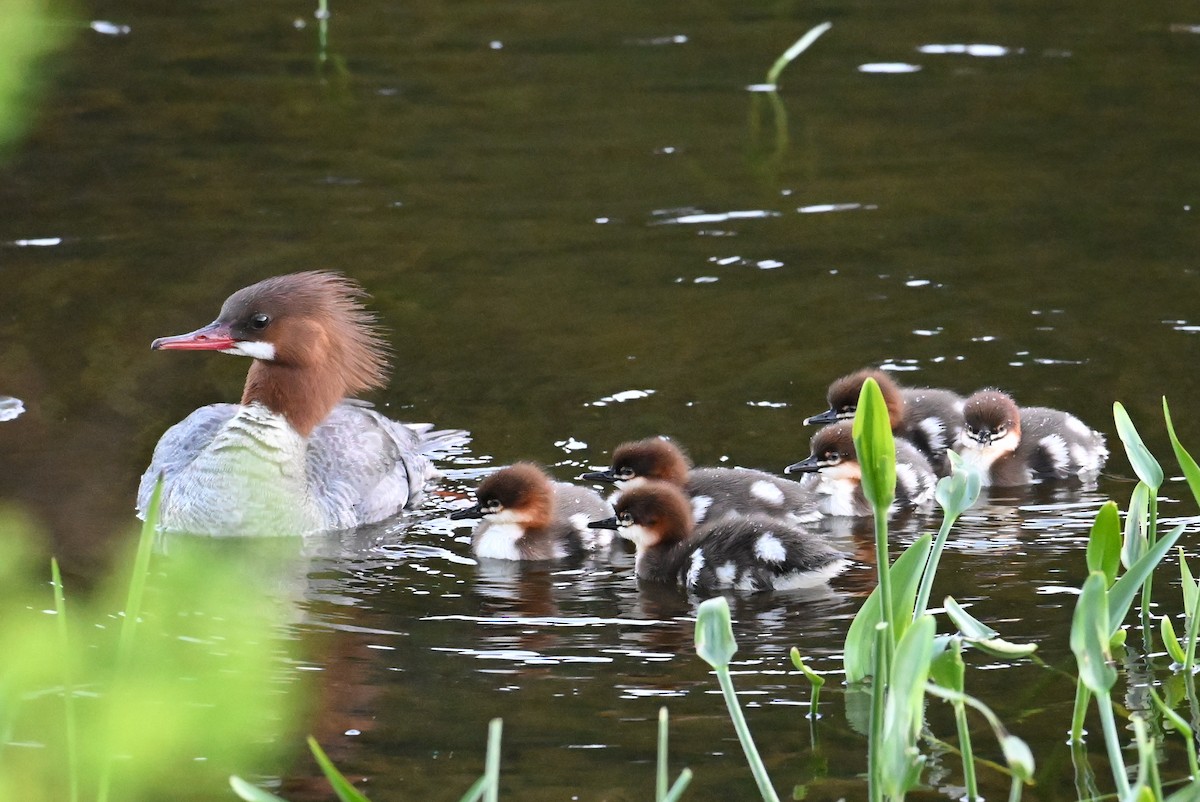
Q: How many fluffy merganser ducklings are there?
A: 6